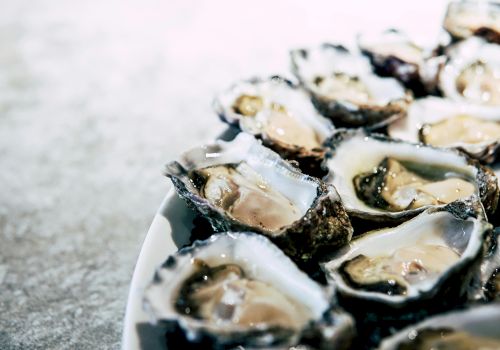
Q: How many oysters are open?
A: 12